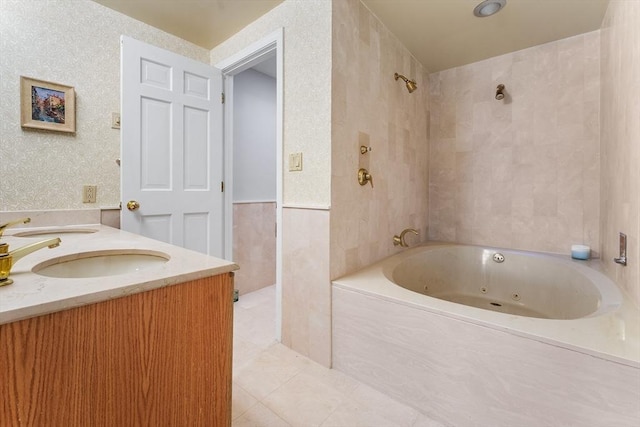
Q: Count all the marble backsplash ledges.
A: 1